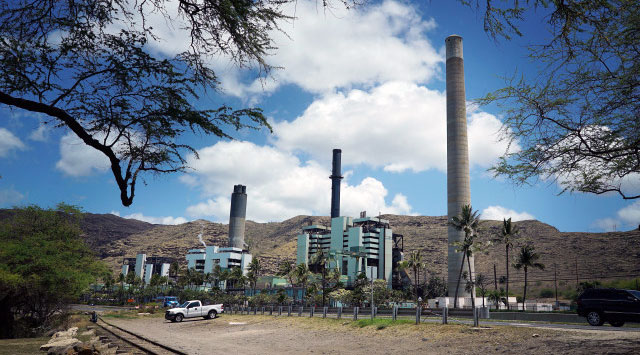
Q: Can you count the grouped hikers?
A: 0